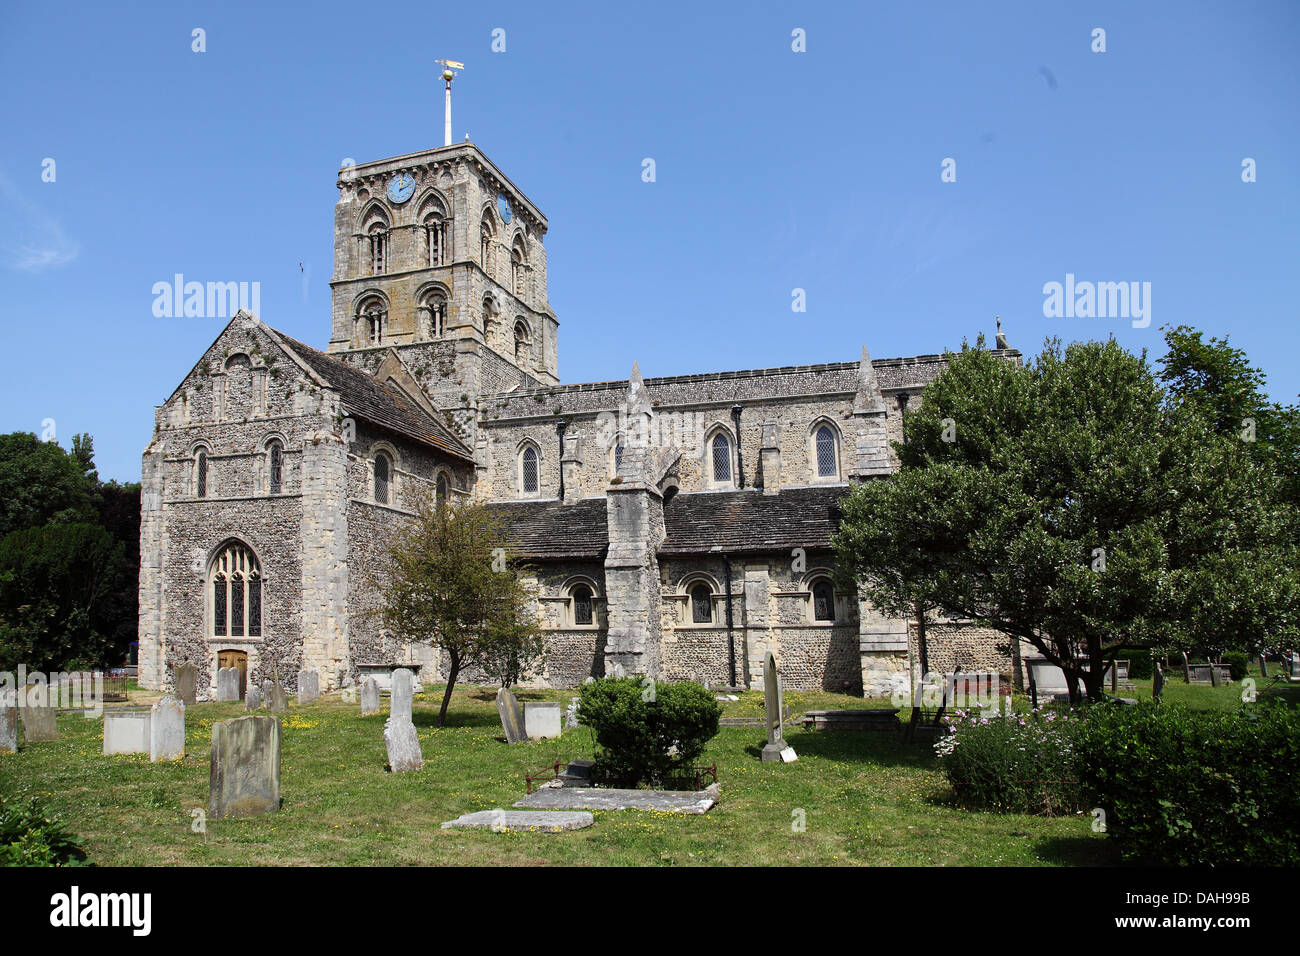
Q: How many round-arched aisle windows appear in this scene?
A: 3